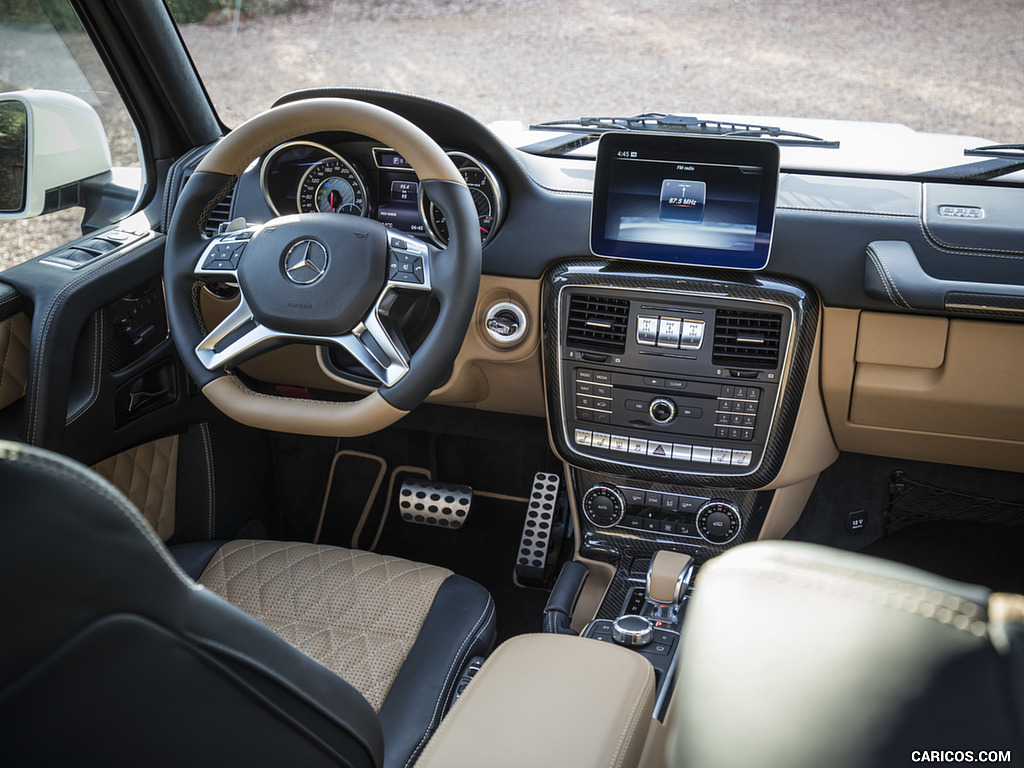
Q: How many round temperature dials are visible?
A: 2